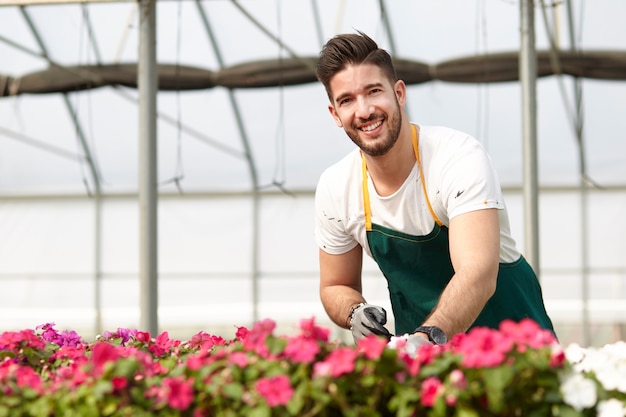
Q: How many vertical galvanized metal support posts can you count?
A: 2